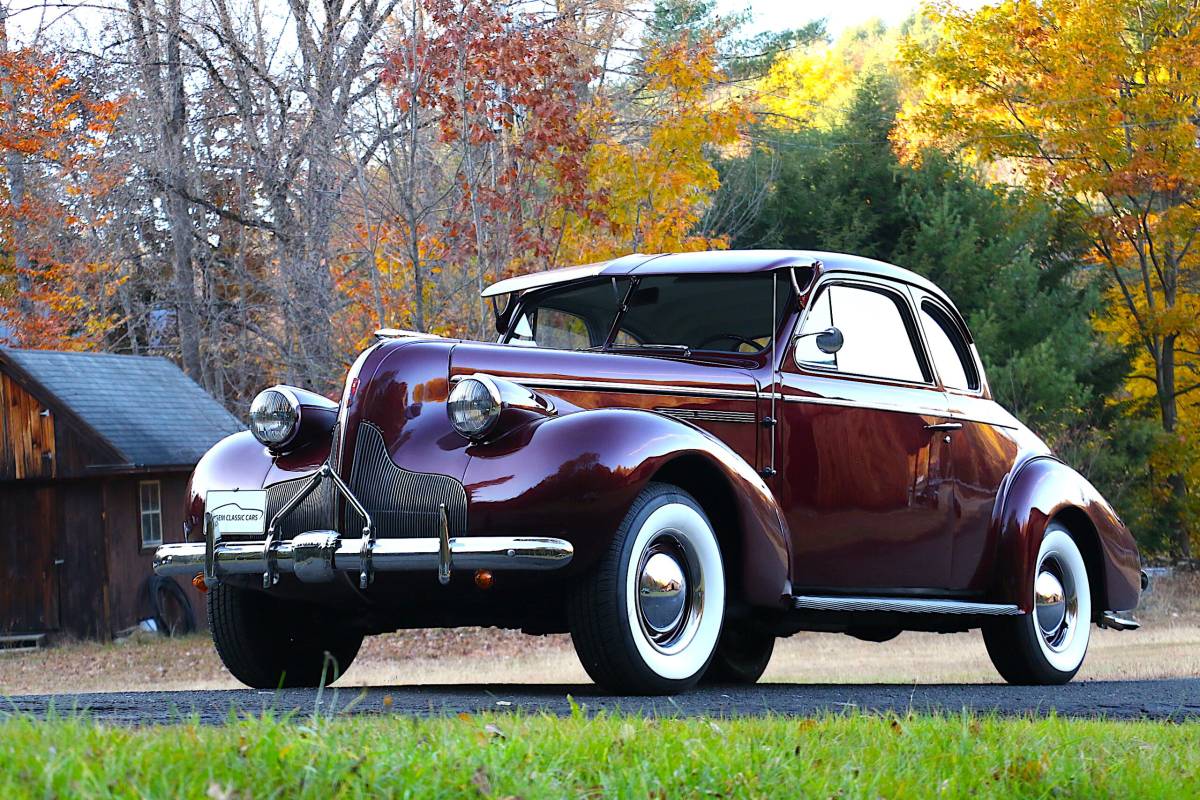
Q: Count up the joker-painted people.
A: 0